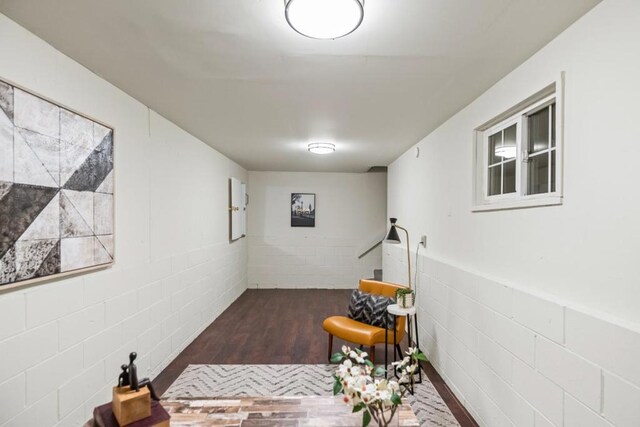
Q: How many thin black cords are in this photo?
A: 1